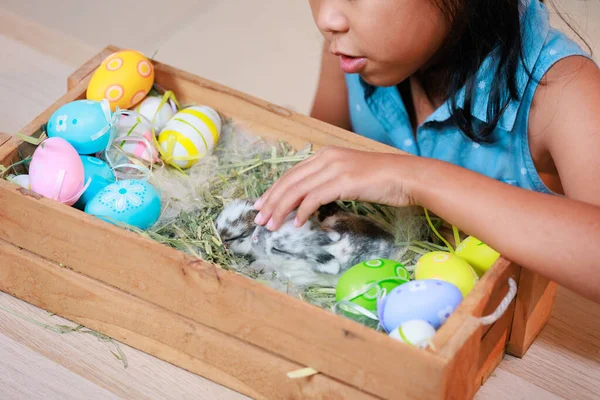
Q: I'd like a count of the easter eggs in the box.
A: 14